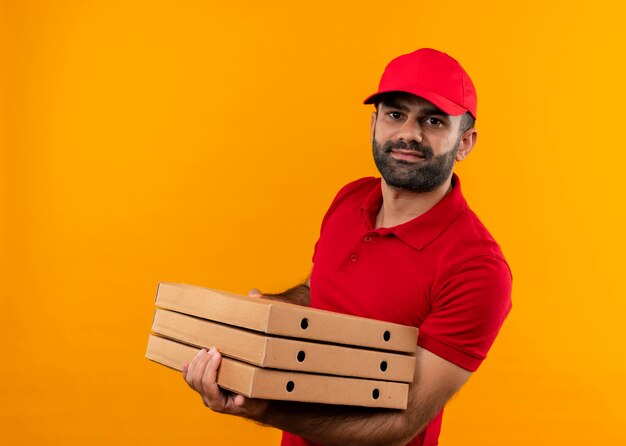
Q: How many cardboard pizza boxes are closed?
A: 3